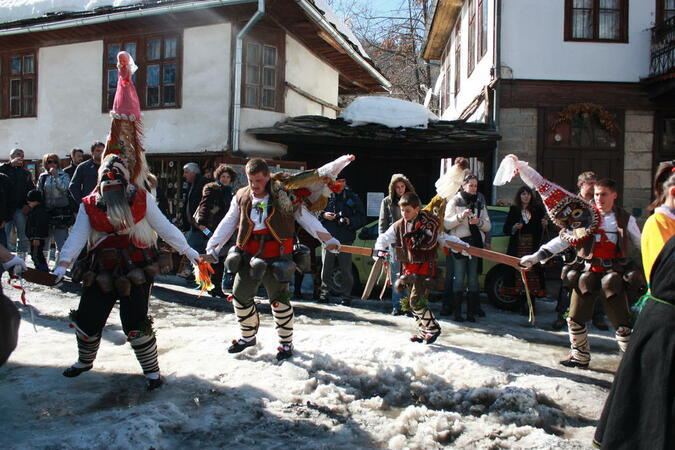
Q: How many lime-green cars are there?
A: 1